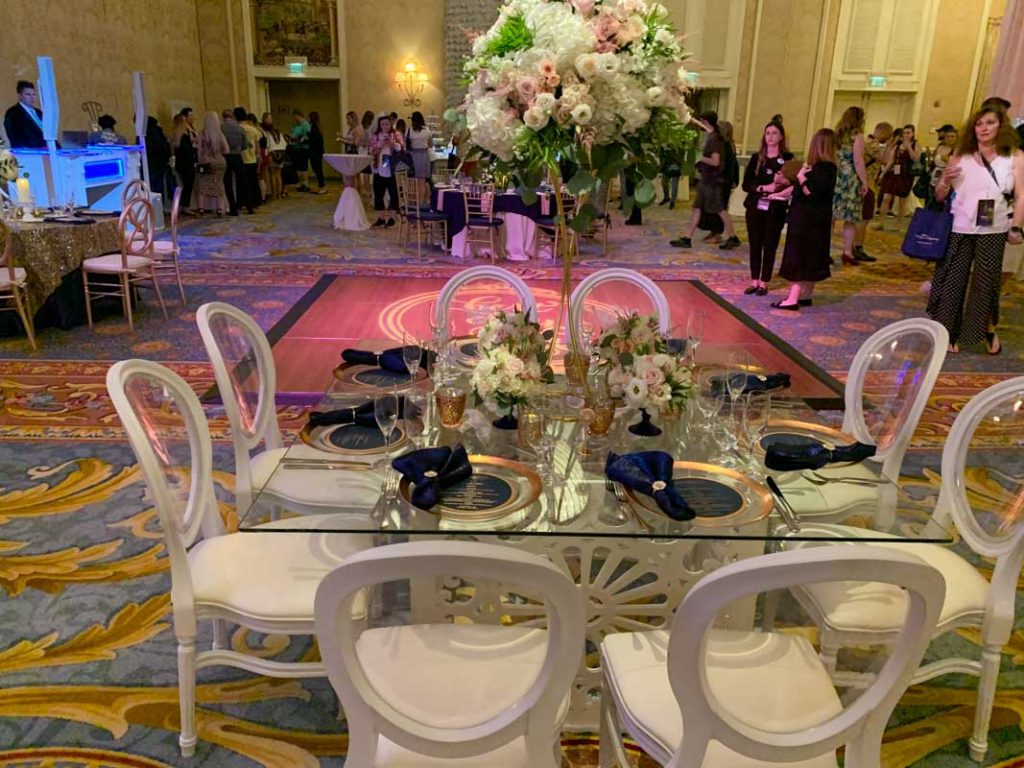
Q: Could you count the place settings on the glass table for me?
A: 8